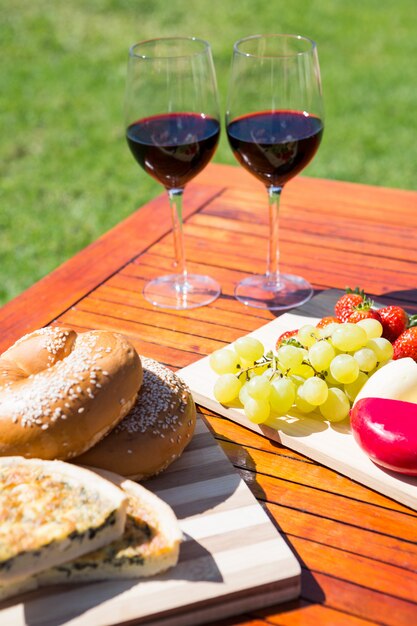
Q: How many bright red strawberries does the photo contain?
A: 6